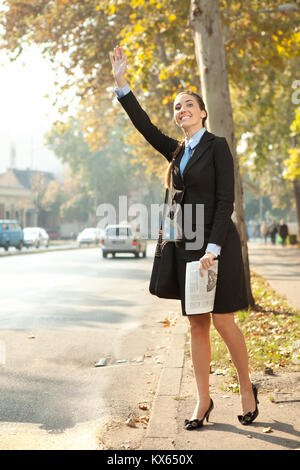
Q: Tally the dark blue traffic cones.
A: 0